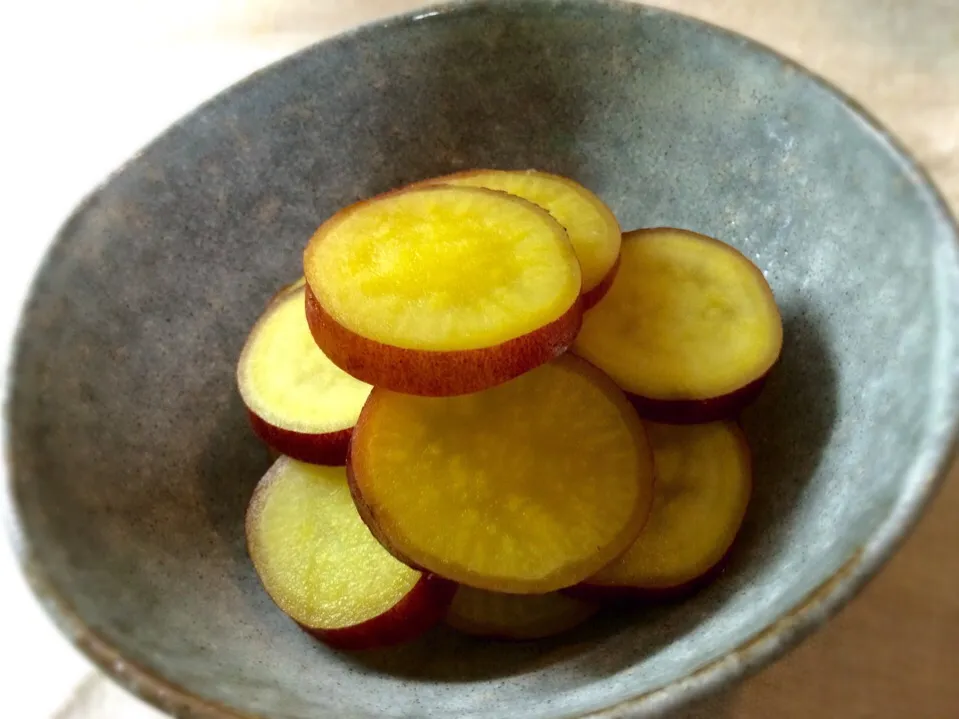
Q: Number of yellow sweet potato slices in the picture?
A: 8